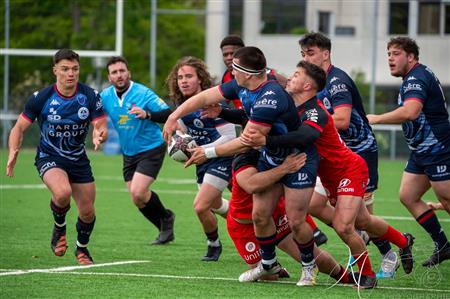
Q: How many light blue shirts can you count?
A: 1